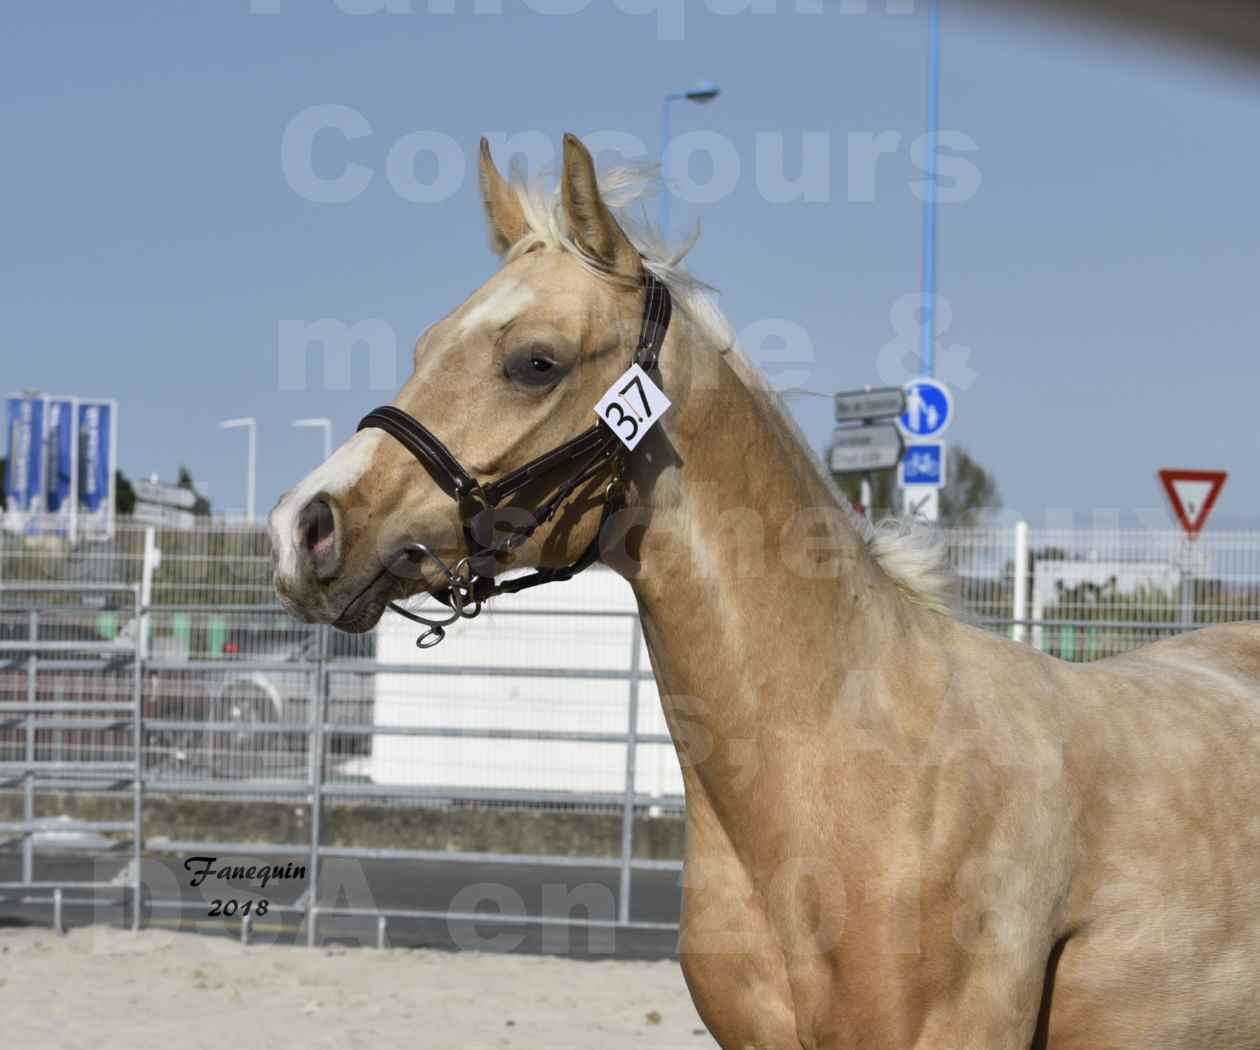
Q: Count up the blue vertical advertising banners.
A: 3